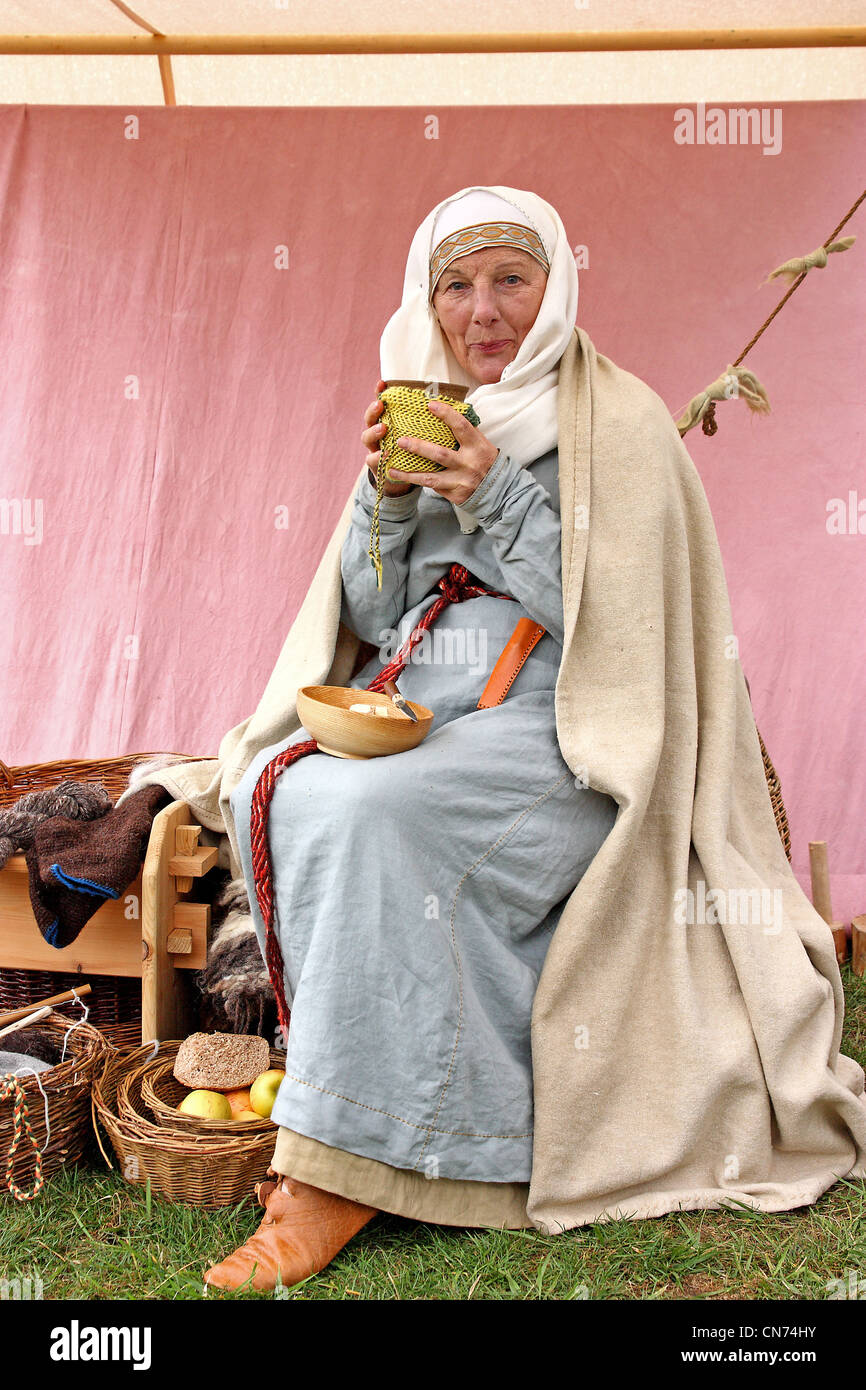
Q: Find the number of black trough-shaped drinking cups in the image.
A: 0